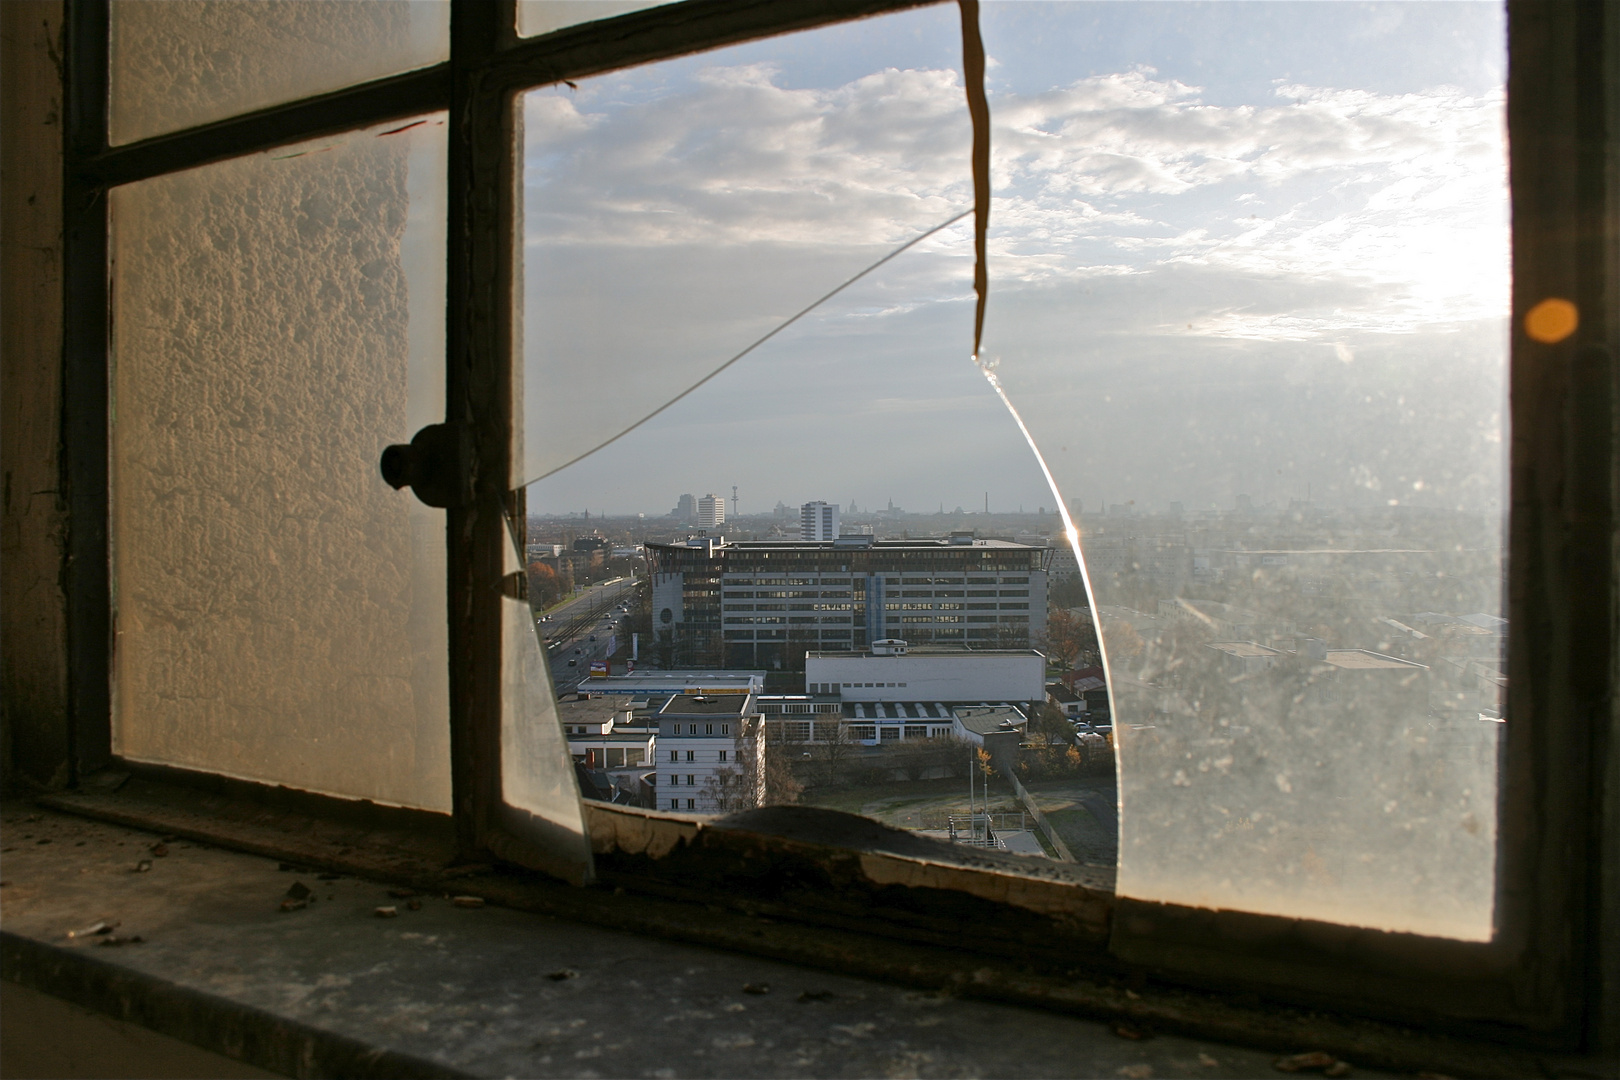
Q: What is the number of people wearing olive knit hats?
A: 0